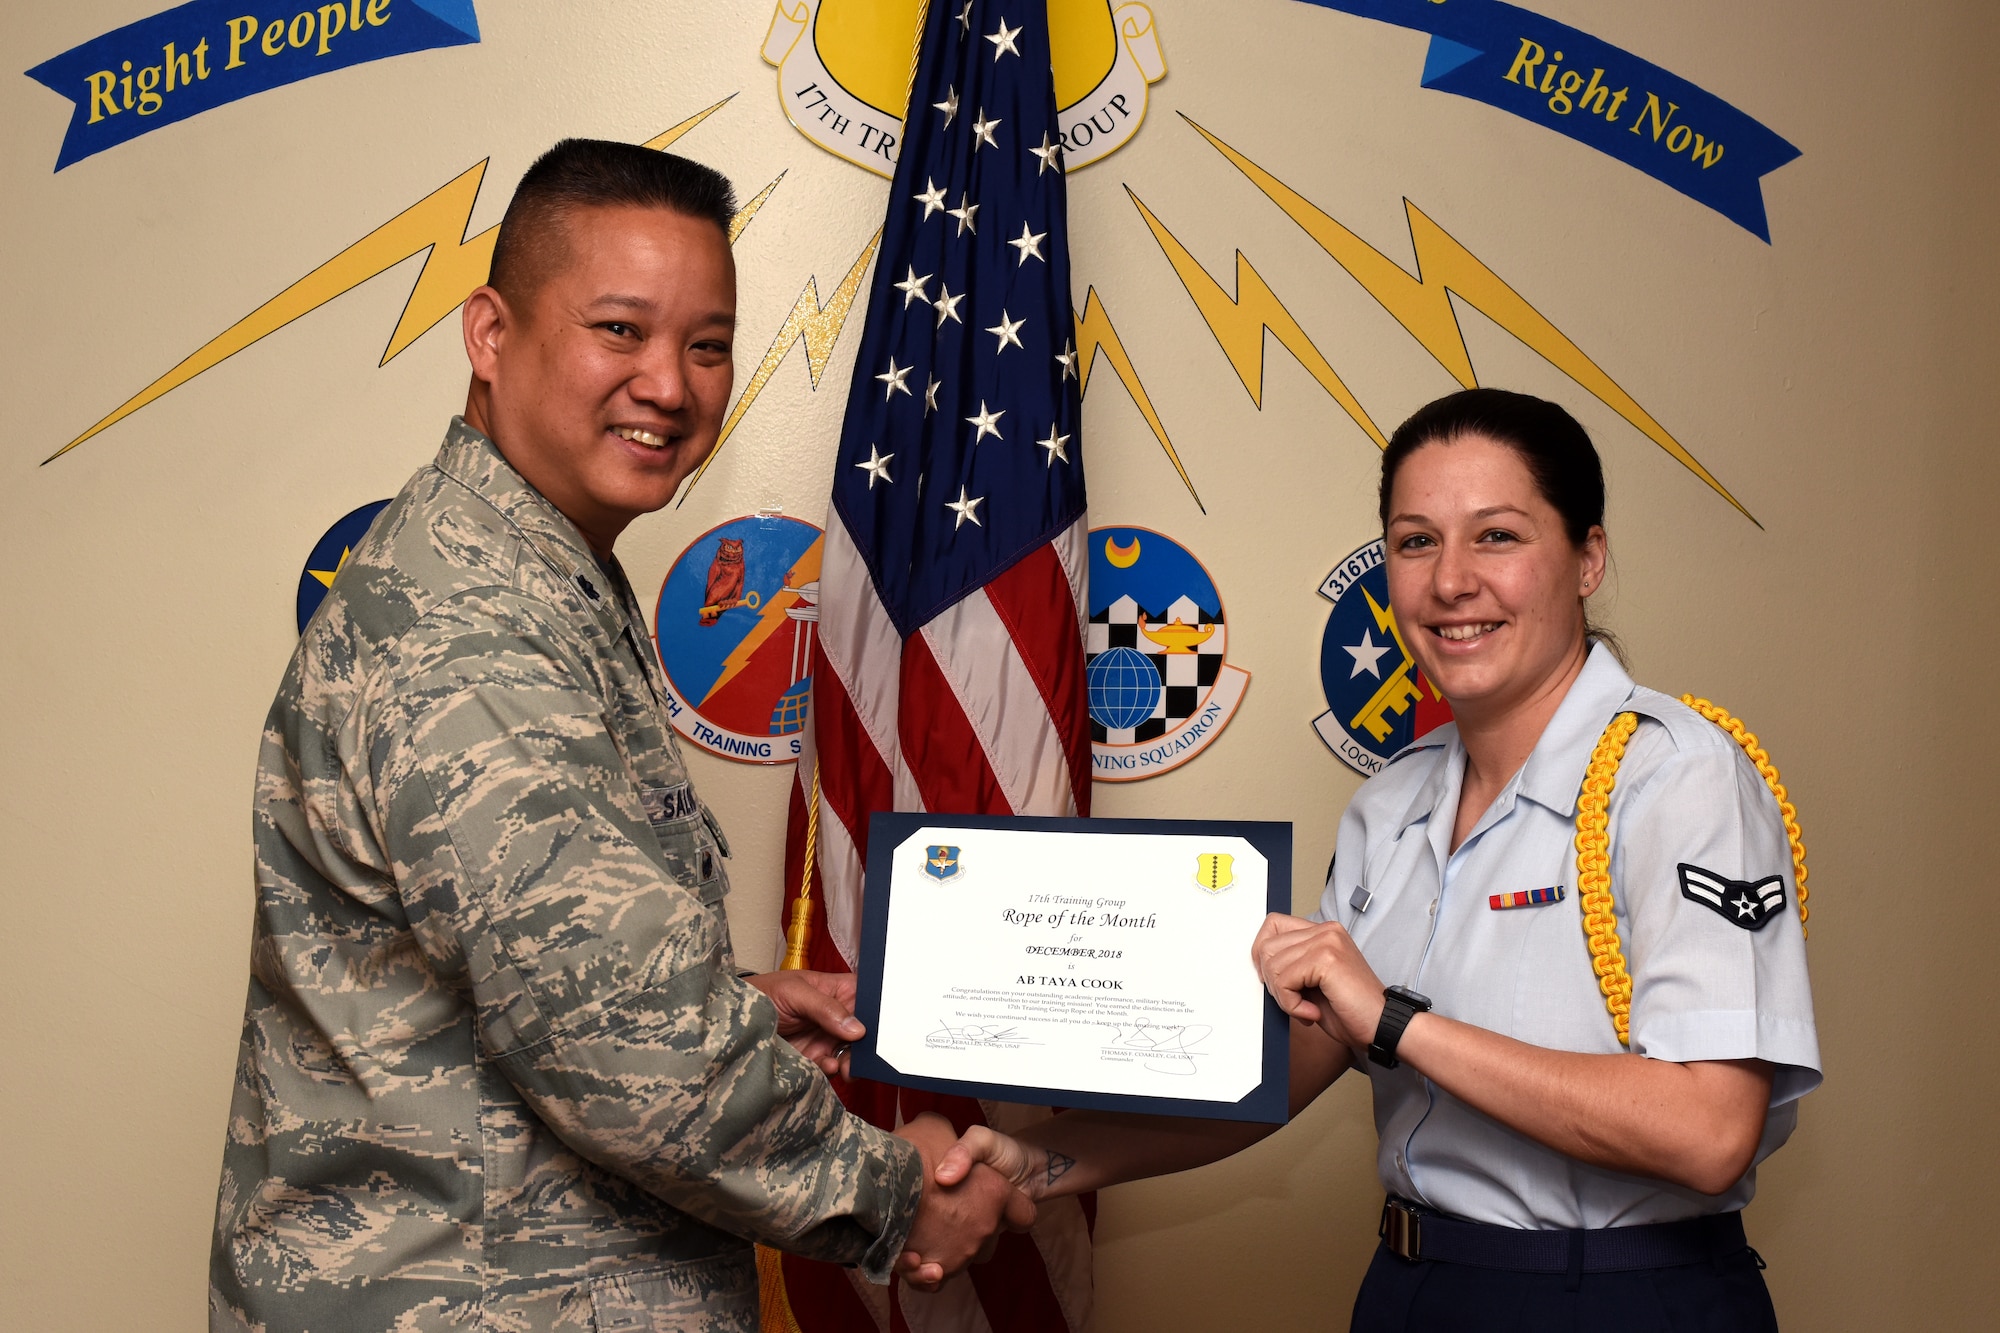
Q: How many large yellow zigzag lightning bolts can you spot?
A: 6